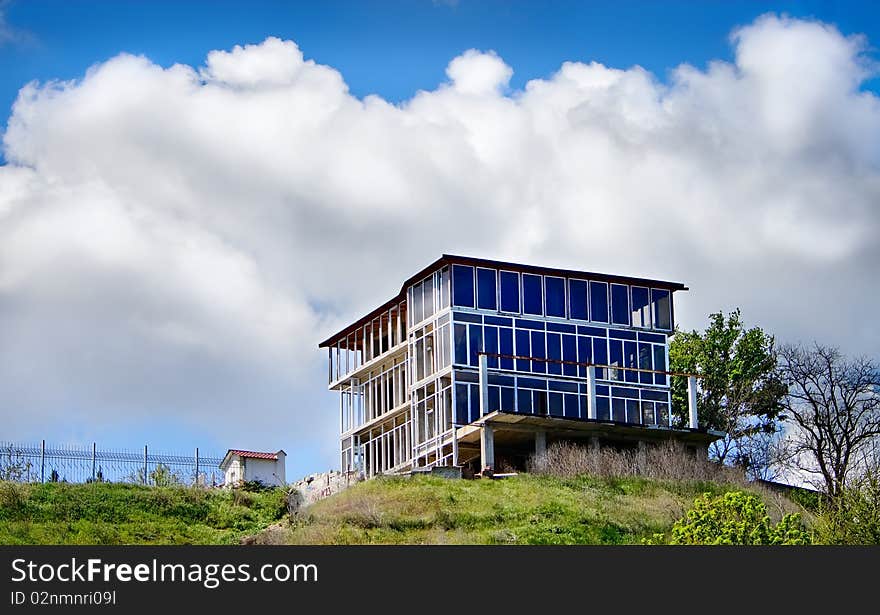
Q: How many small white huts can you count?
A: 1